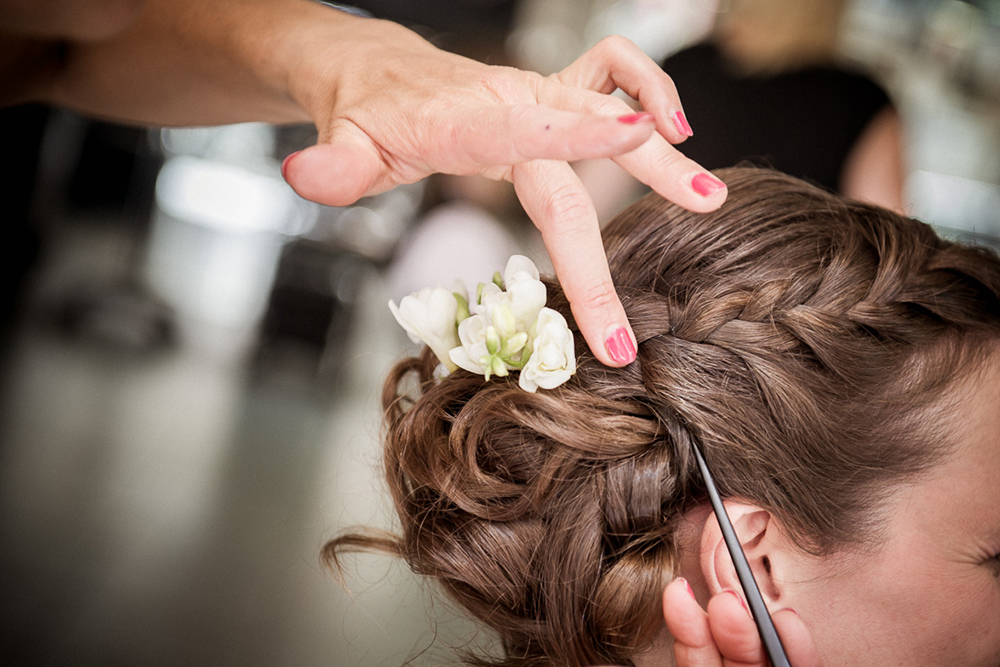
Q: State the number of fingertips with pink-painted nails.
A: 8